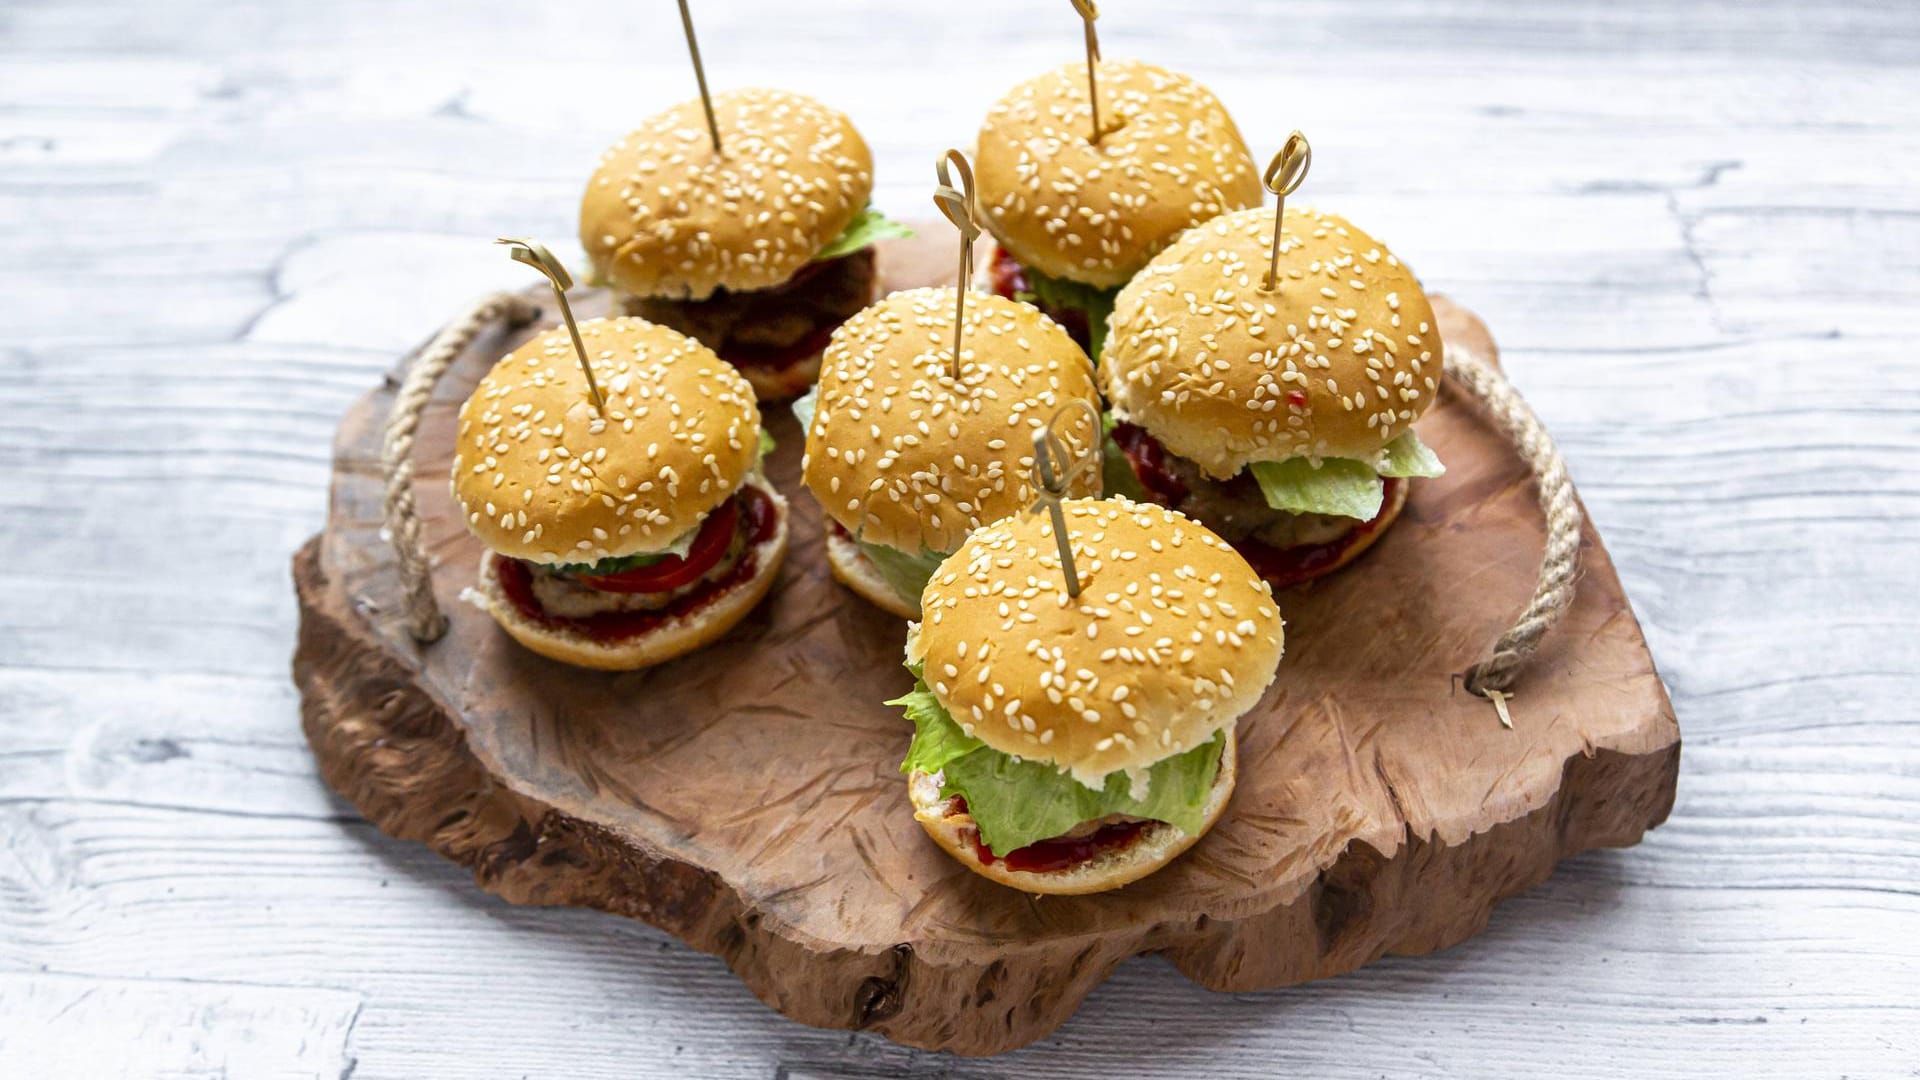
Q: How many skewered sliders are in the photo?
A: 6